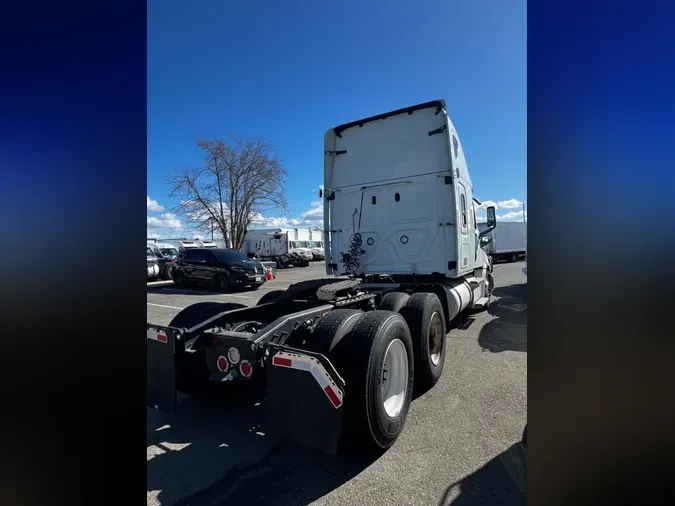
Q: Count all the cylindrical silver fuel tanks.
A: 1